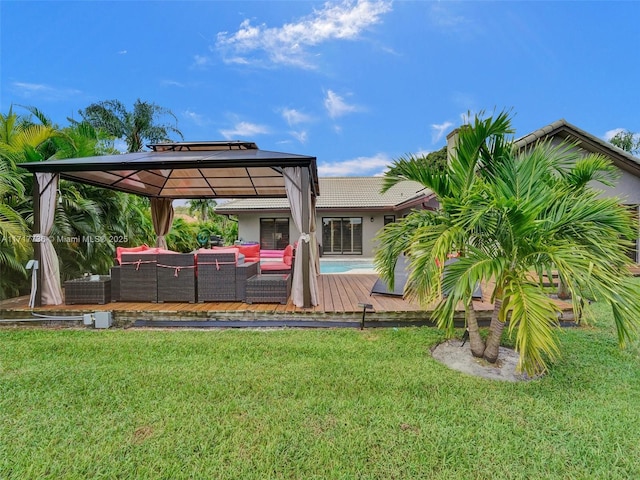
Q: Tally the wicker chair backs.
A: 3